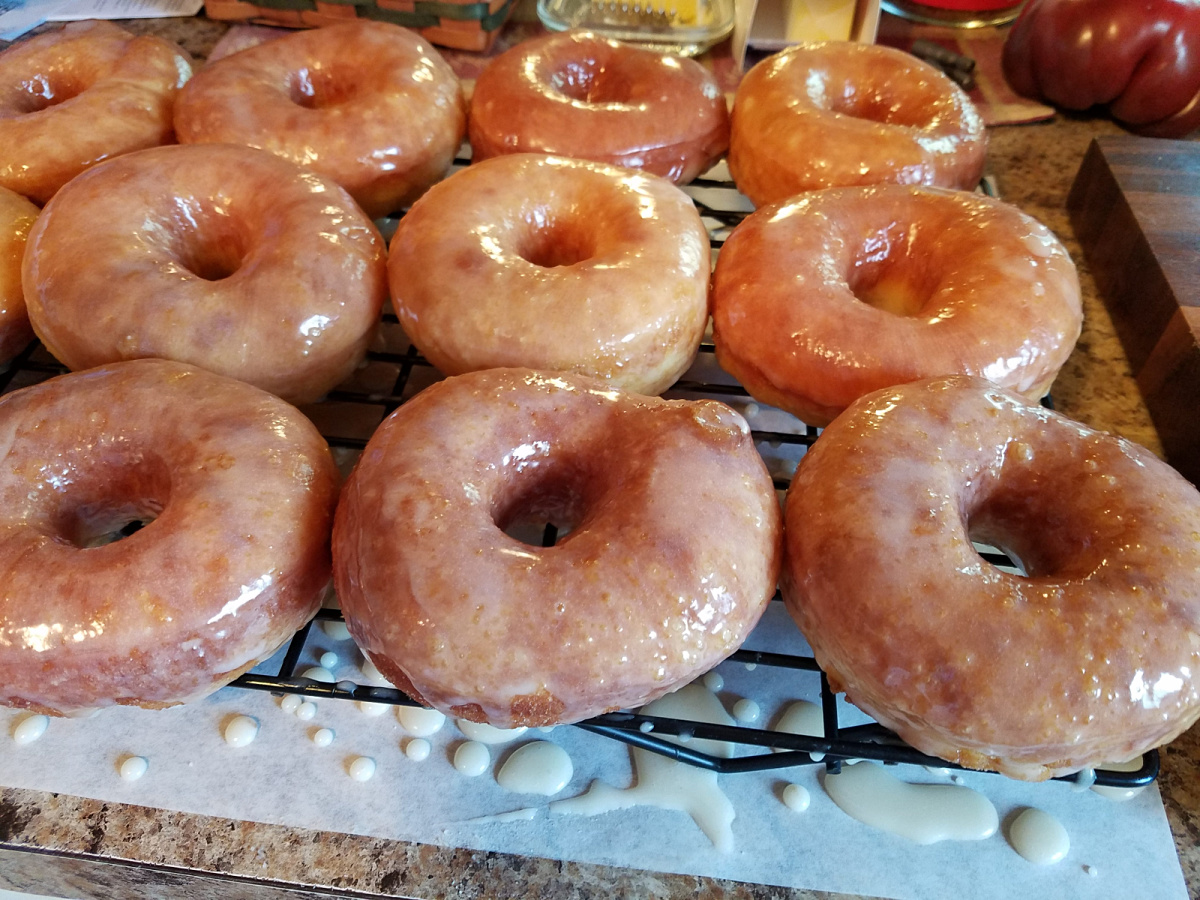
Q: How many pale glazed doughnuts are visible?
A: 11